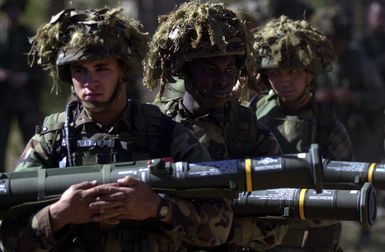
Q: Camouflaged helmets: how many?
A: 3